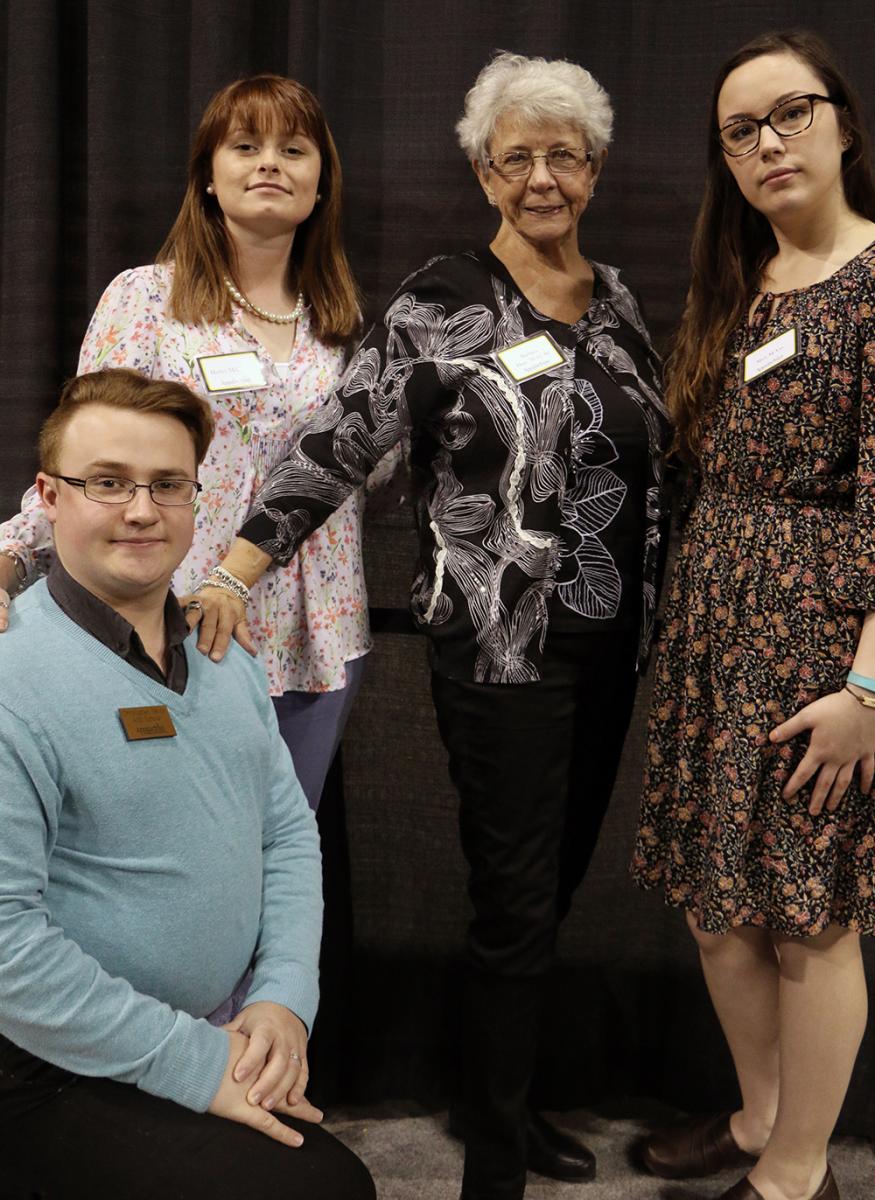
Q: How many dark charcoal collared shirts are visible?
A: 1